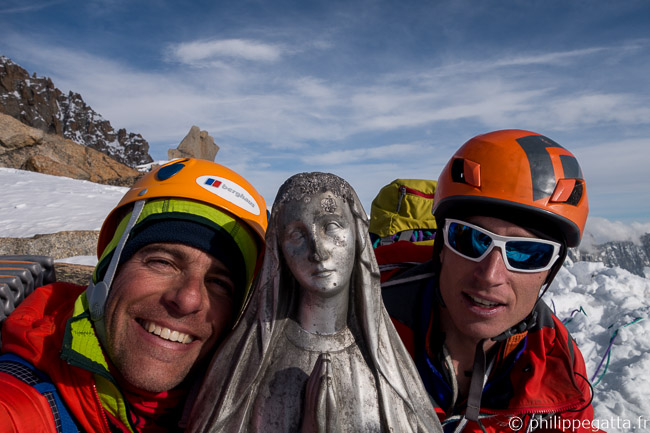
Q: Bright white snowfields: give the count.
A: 2